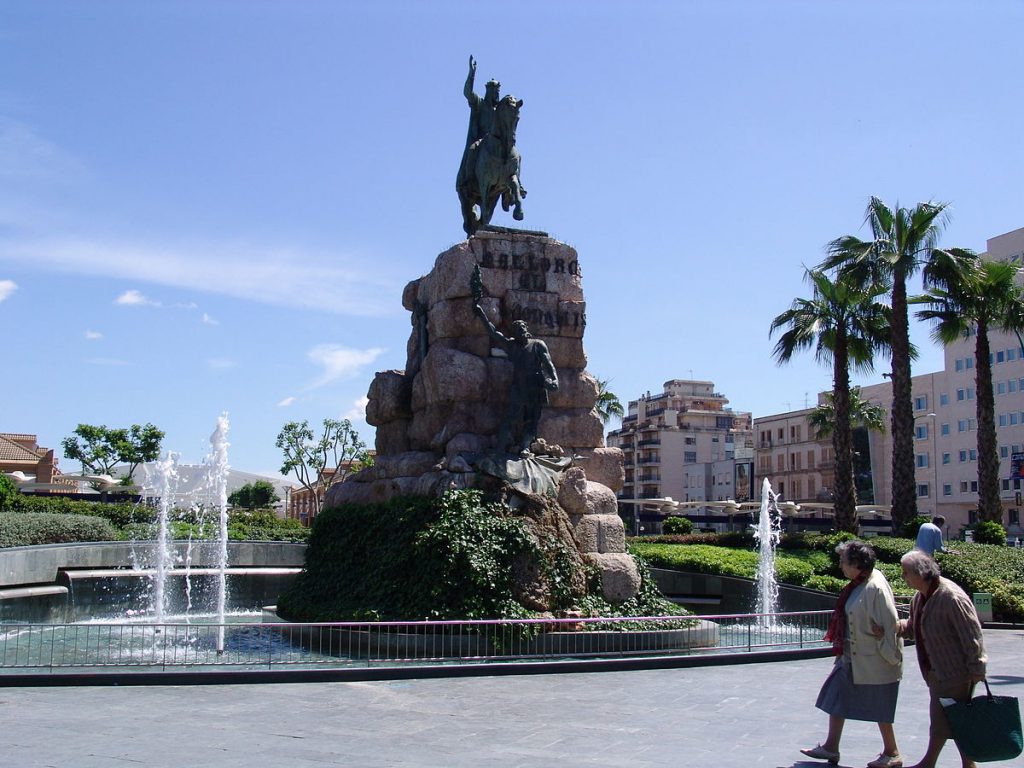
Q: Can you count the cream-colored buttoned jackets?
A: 1